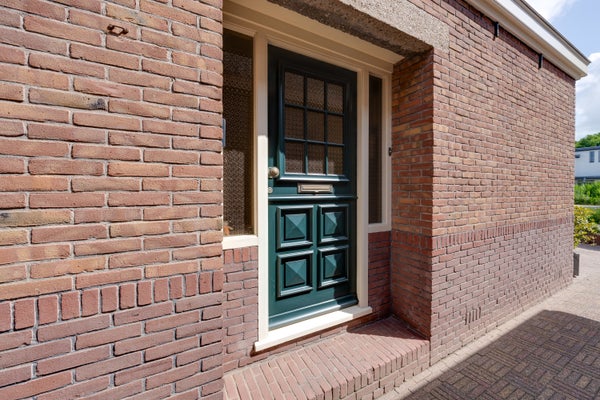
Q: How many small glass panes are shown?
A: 9